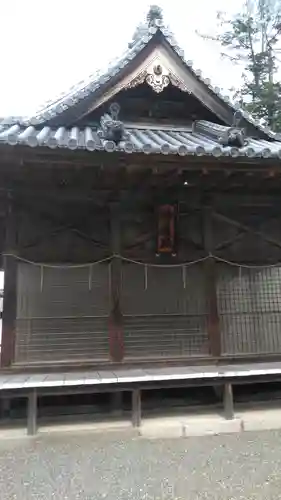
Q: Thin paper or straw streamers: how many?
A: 5